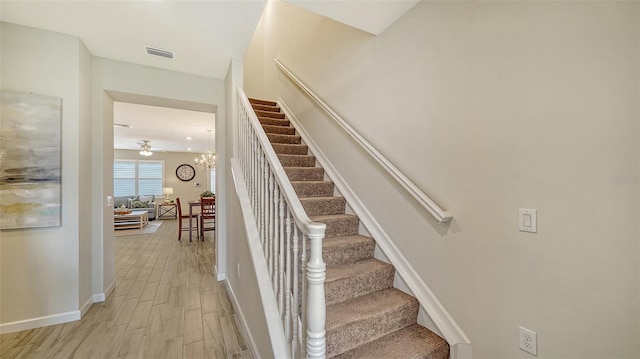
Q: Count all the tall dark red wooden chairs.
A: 2